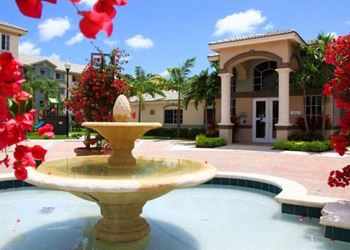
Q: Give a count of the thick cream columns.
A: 2